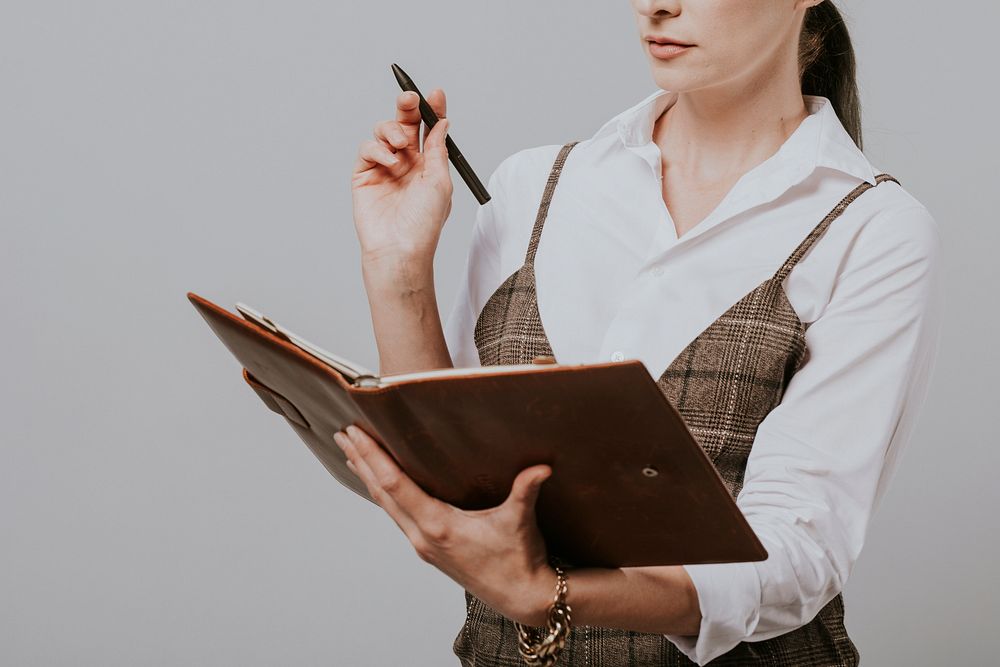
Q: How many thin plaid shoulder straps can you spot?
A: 2